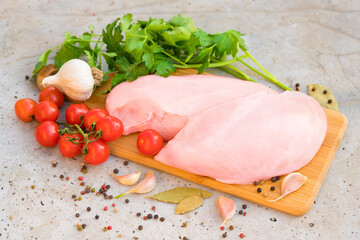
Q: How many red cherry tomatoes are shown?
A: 10